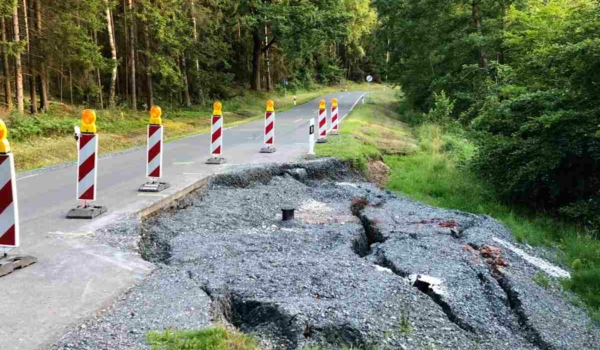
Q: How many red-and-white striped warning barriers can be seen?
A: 7